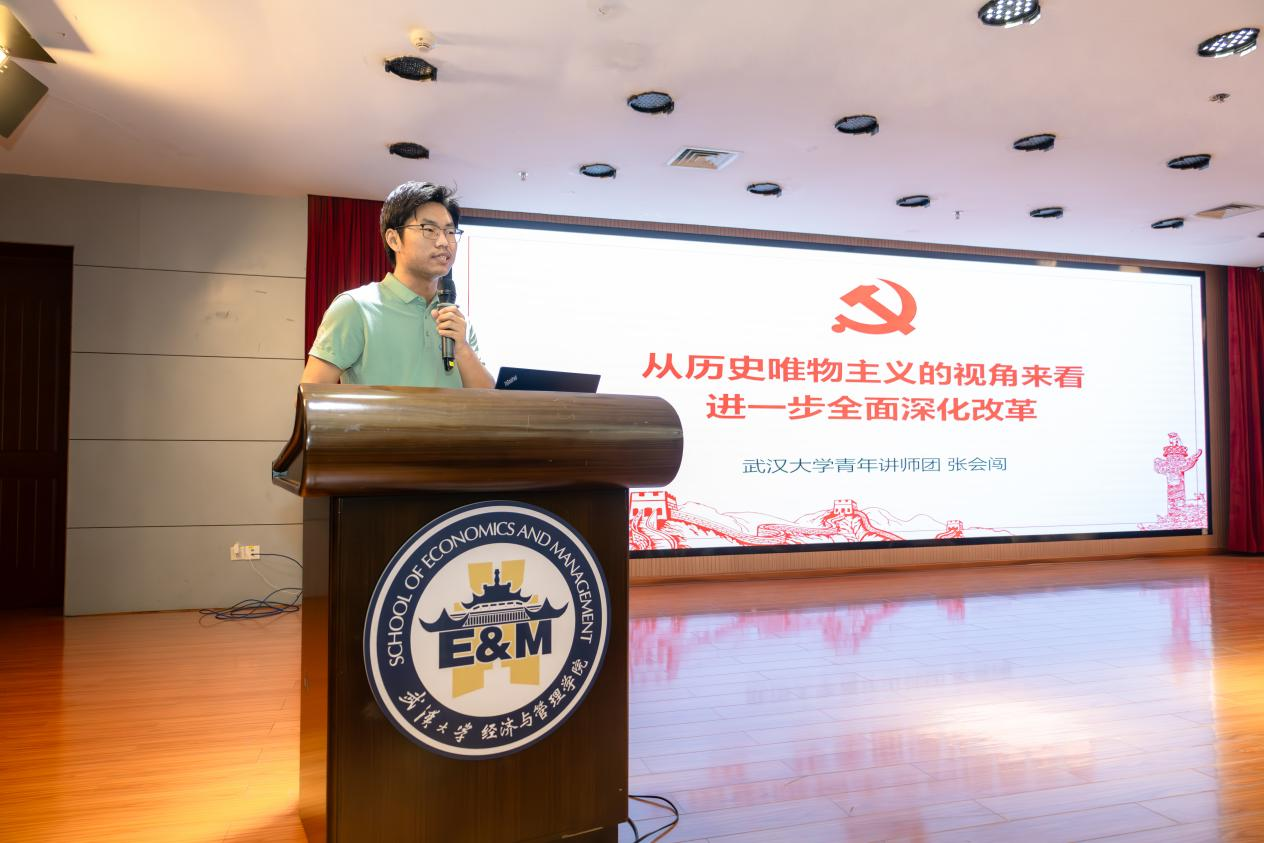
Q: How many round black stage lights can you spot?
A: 13